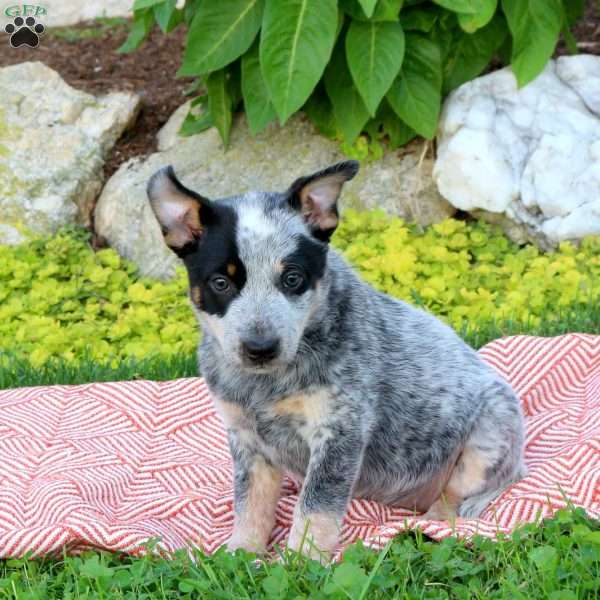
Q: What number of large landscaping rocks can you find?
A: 3